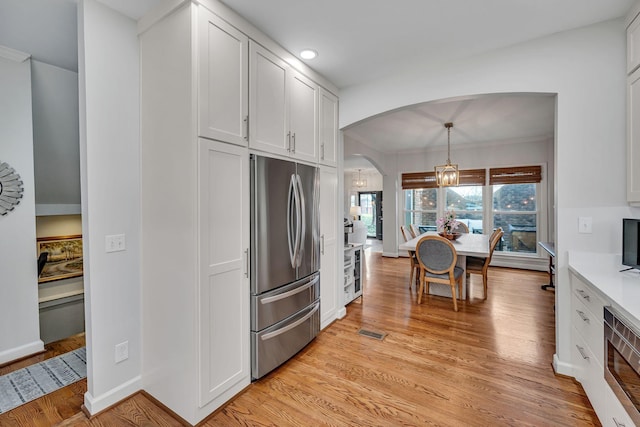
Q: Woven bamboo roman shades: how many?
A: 3